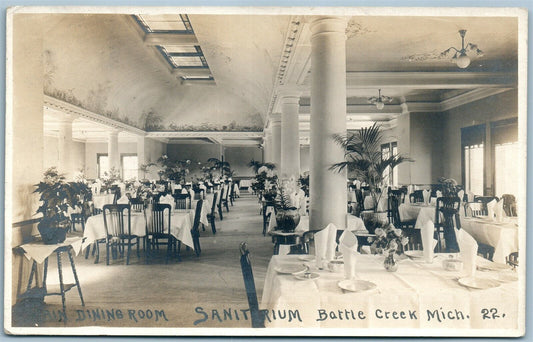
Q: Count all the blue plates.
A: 0